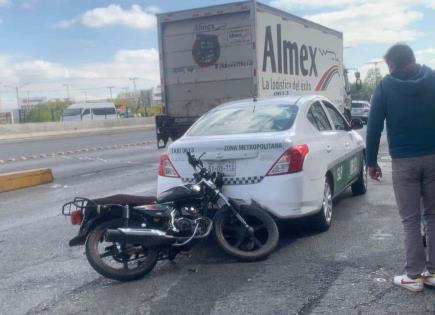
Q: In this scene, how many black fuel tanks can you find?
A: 1